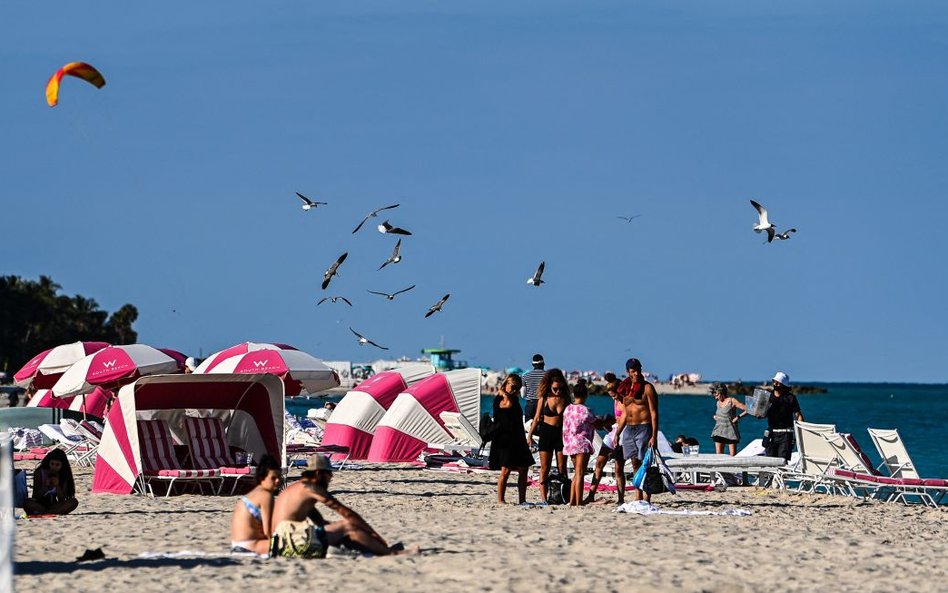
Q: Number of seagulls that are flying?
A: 13